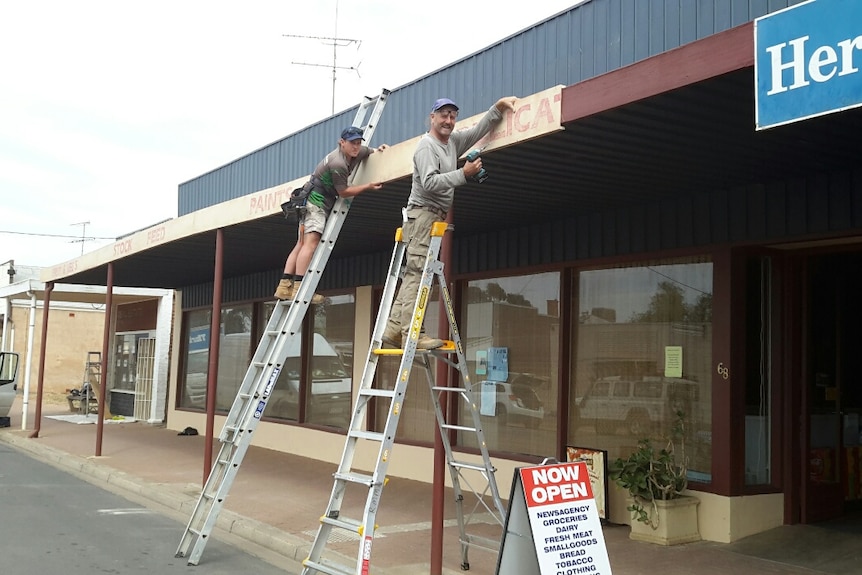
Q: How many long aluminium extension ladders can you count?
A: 1